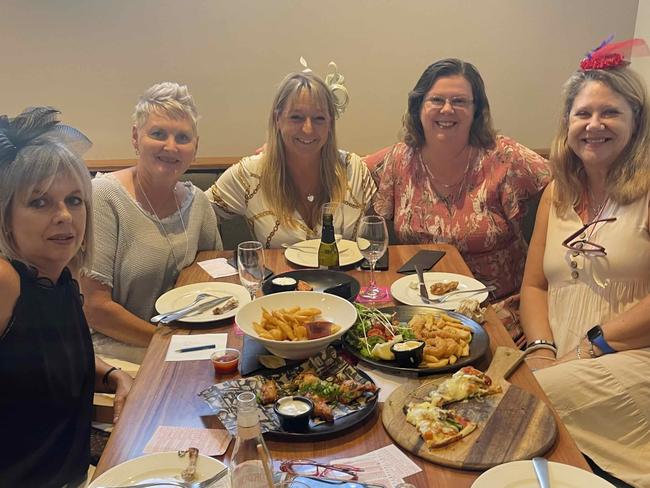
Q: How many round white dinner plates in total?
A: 5